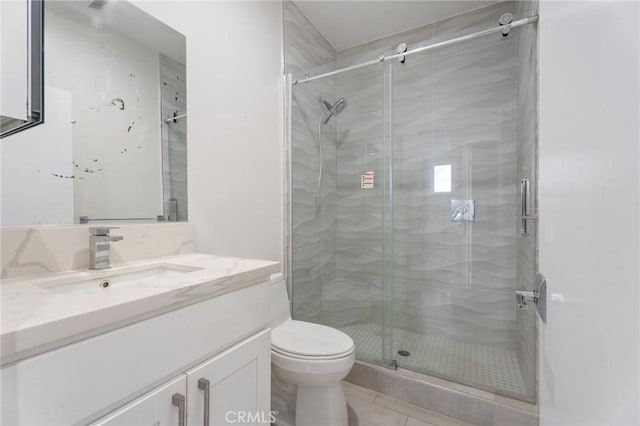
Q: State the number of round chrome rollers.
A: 2